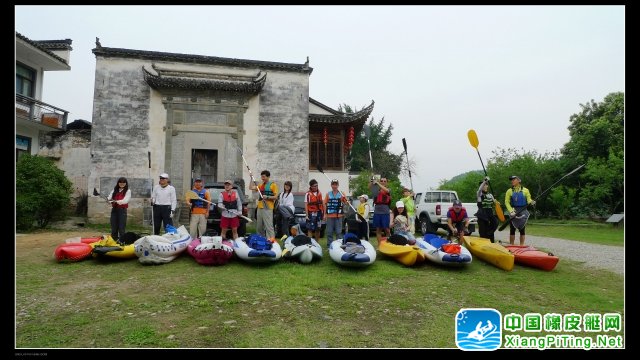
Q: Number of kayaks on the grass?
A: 11